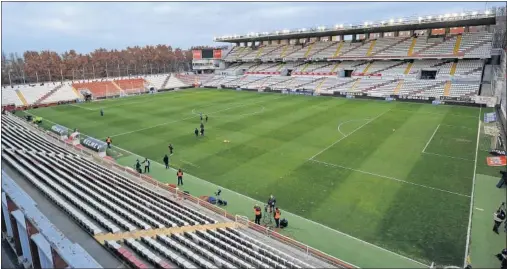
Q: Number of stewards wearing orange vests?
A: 4